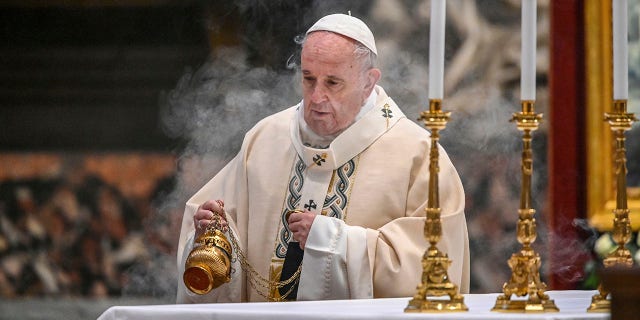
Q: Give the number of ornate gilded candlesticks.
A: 3